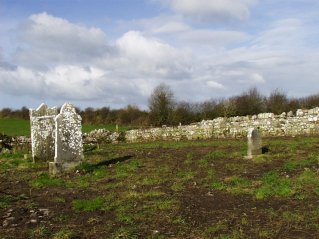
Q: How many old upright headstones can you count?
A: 3